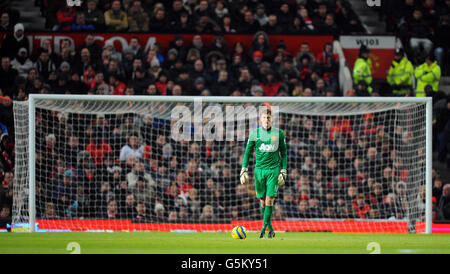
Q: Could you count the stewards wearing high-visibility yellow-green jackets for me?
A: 3